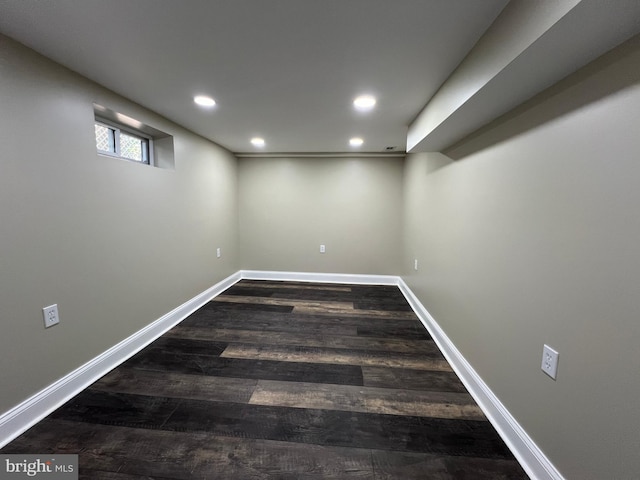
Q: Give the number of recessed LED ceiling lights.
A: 4